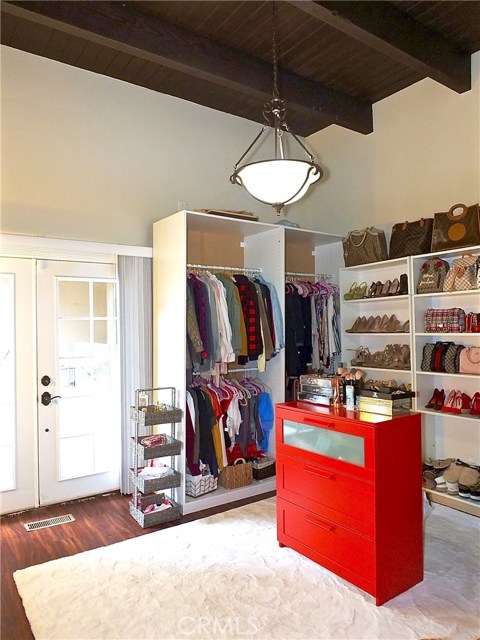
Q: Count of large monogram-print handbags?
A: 3